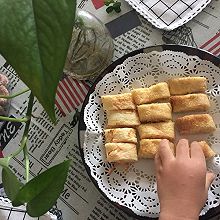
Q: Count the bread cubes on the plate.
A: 12